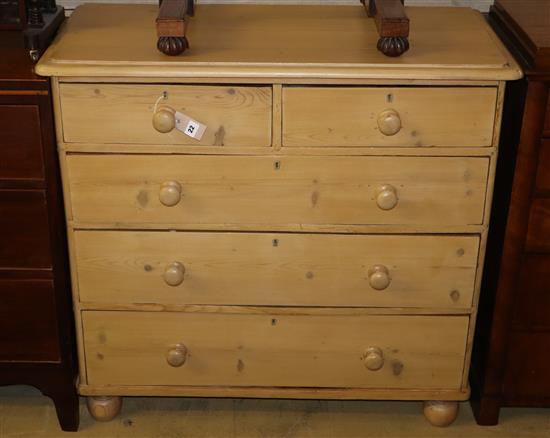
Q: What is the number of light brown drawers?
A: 5